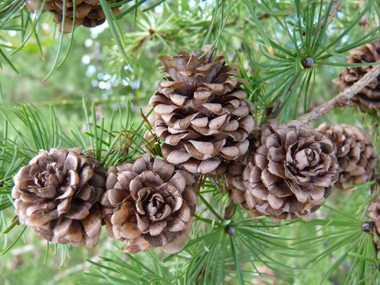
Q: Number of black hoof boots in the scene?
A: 0